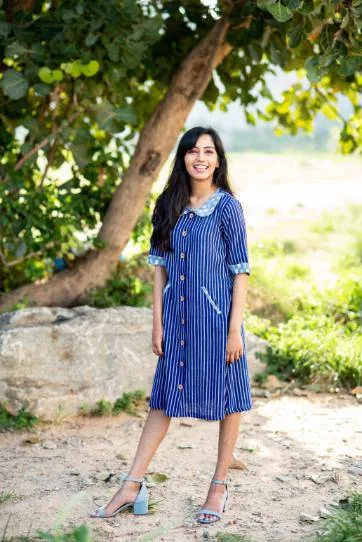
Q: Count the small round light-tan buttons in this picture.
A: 9